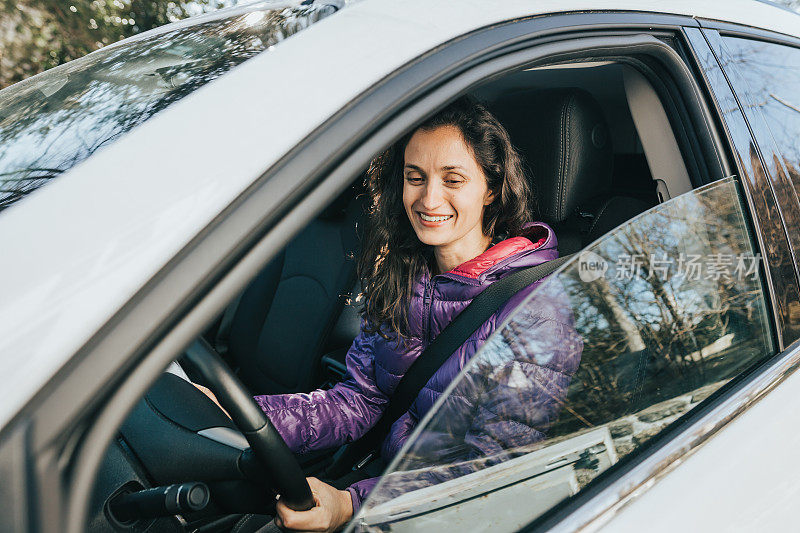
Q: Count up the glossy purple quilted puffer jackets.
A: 1